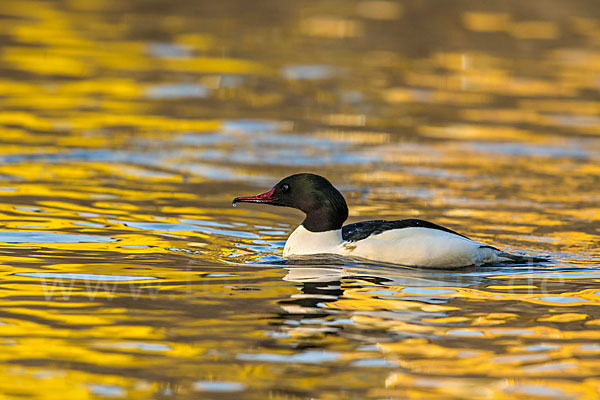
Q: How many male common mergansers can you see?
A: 1